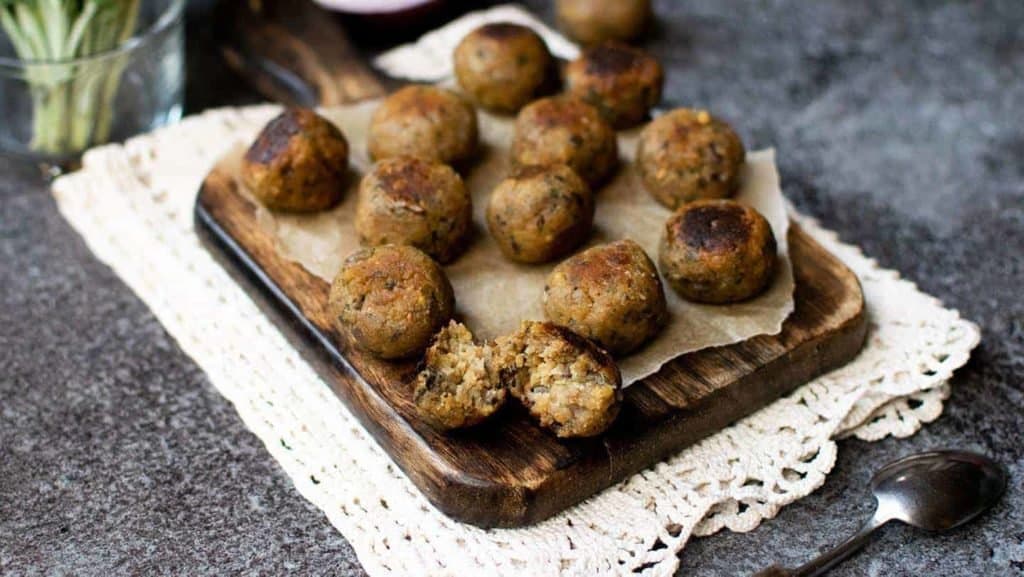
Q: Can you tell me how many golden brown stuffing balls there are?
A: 13